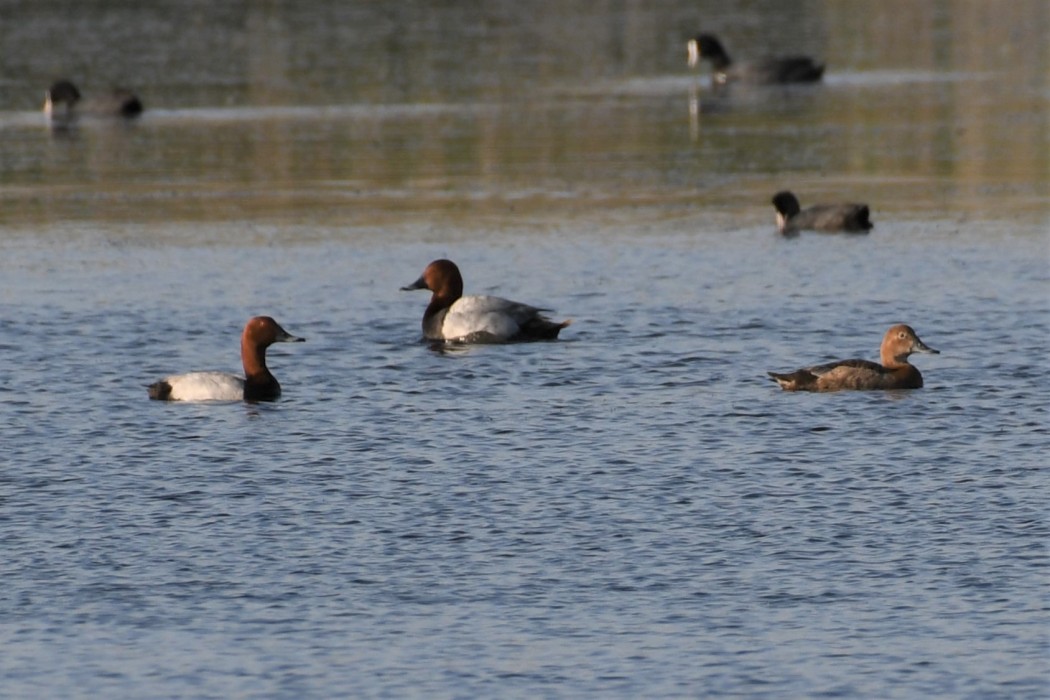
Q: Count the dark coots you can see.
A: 3